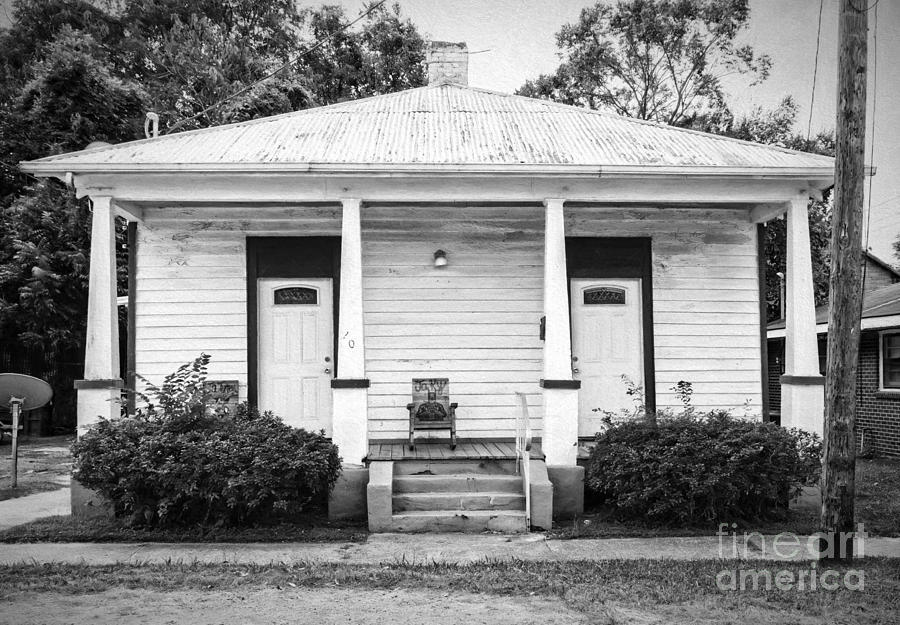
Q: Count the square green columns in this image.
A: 0